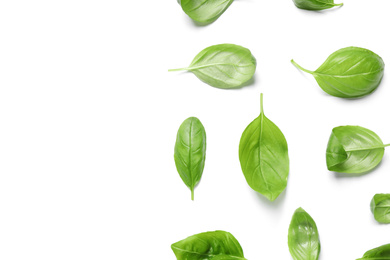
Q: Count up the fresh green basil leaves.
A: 11